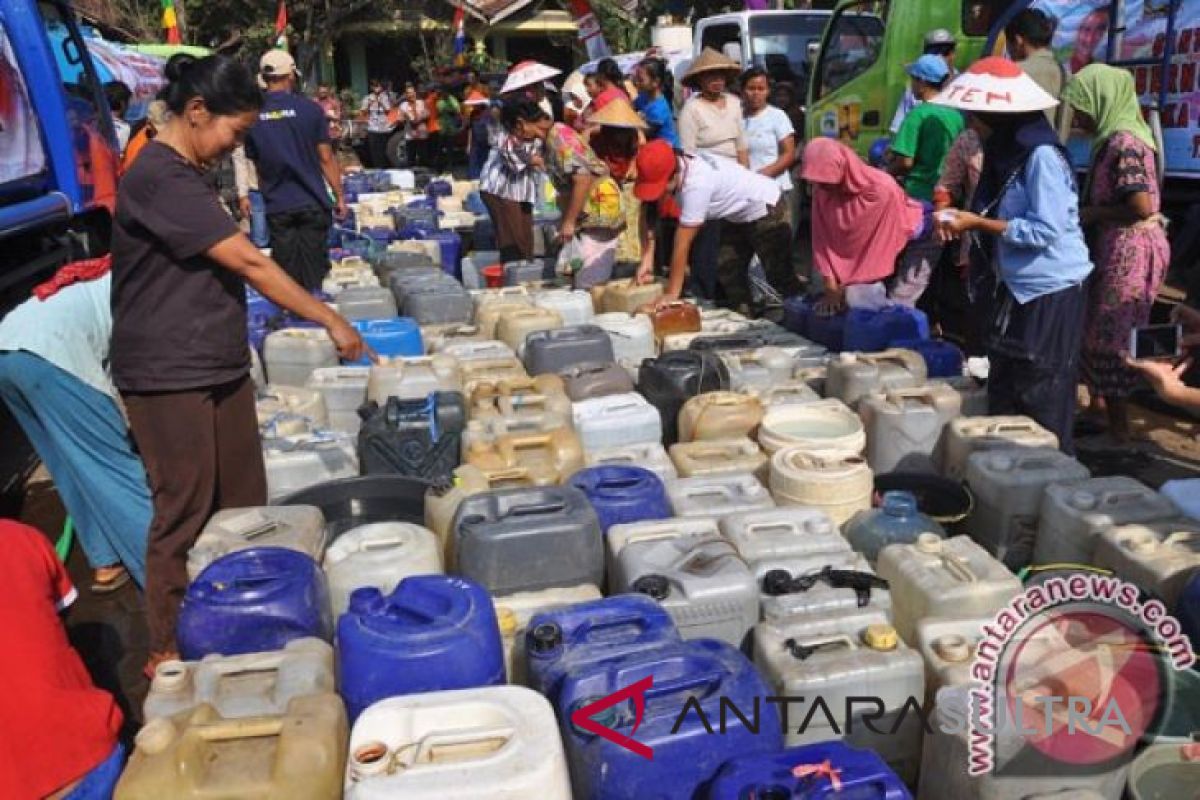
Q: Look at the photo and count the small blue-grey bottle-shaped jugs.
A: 1